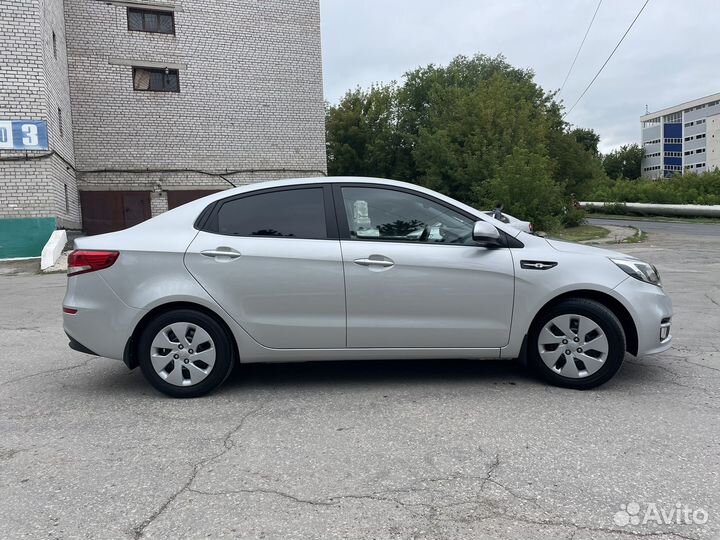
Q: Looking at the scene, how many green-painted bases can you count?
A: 1